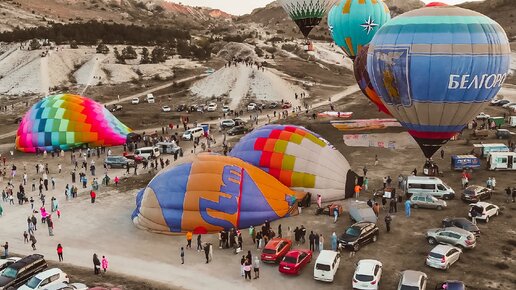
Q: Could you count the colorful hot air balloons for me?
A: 7